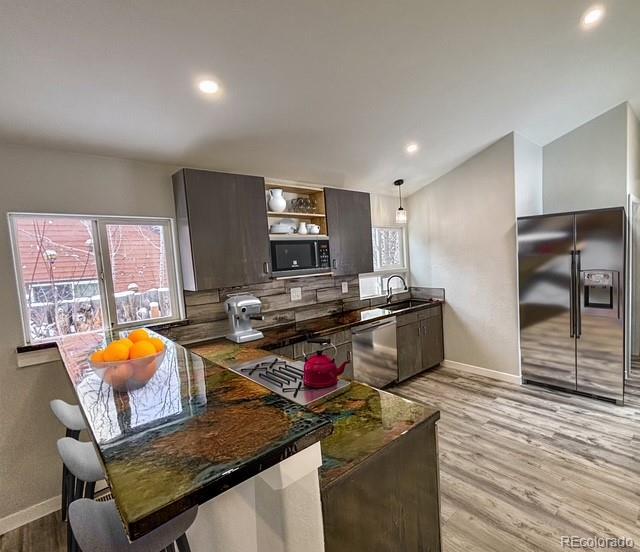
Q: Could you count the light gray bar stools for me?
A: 3